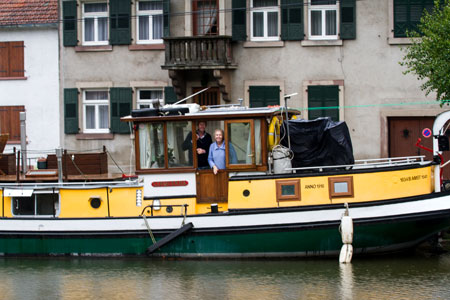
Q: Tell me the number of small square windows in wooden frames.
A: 2